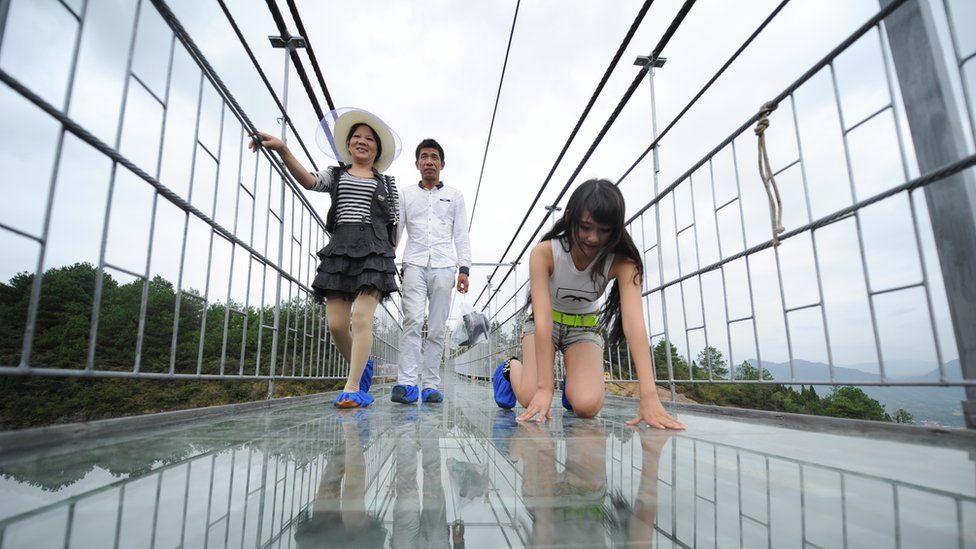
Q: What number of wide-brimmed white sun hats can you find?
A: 1